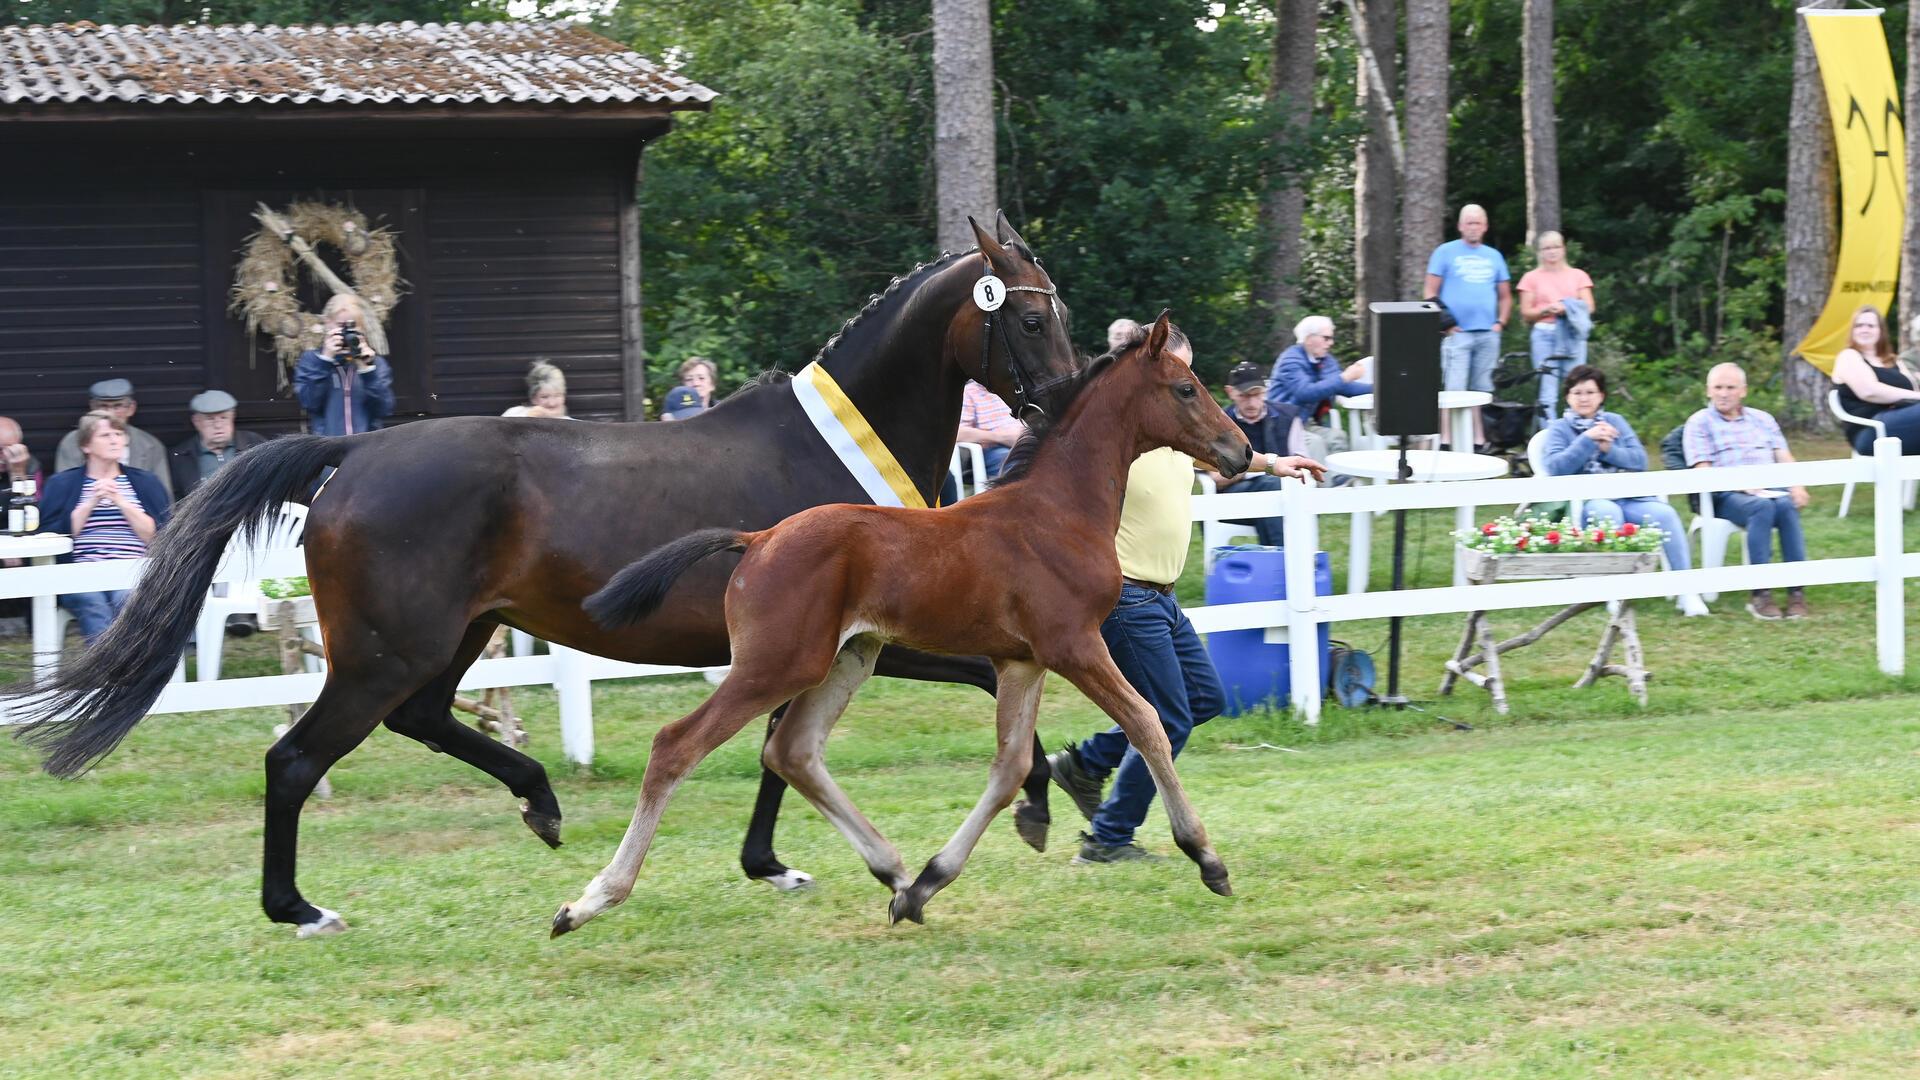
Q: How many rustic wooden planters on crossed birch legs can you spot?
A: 2